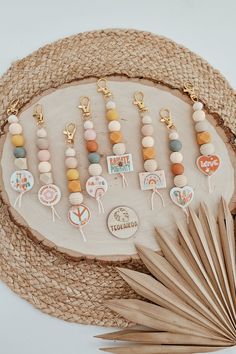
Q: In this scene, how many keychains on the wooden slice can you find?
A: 8